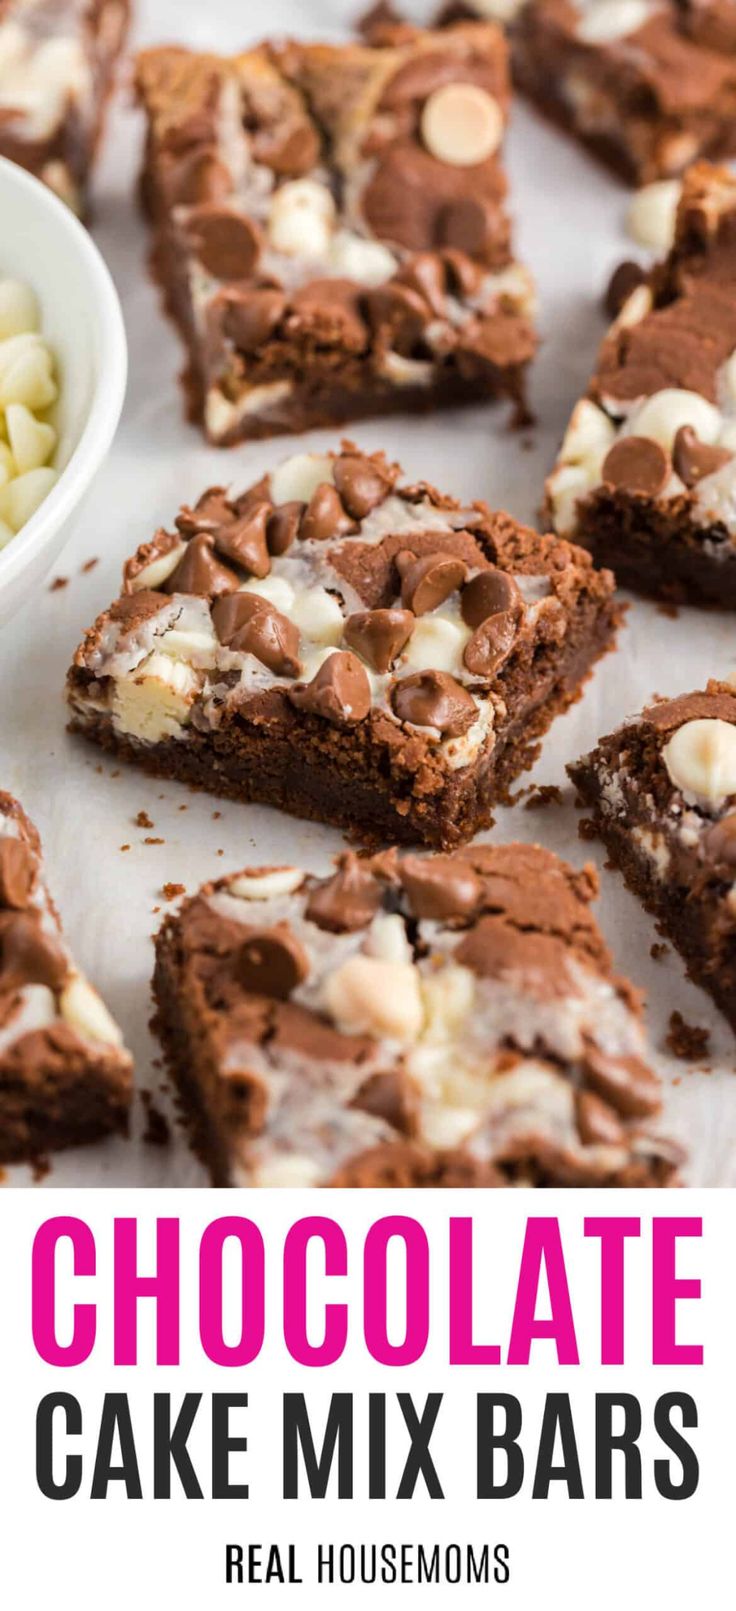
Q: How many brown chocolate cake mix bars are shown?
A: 8